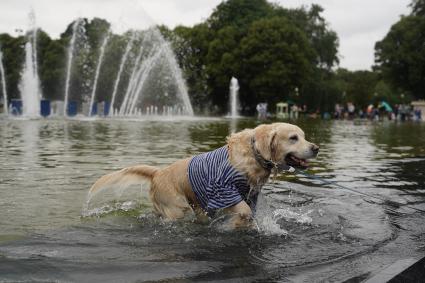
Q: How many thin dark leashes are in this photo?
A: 1